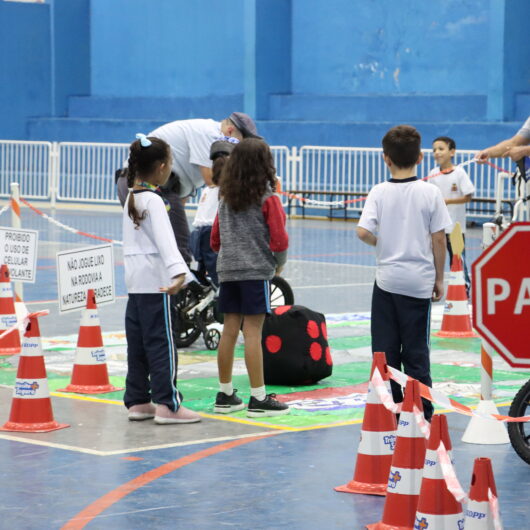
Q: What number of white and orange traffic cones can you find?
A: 8